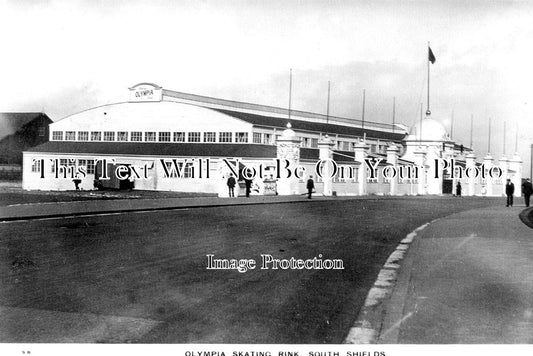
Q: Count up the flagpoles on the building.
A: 11